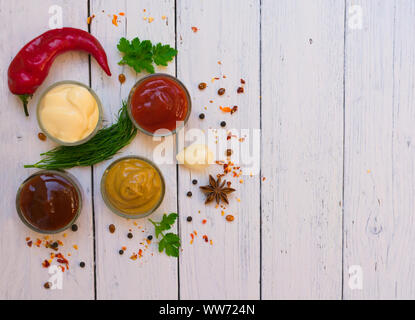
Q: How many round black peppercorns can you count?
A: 11